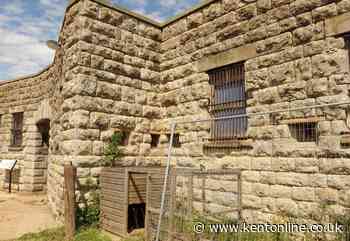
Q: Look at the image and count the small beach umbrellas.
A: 0